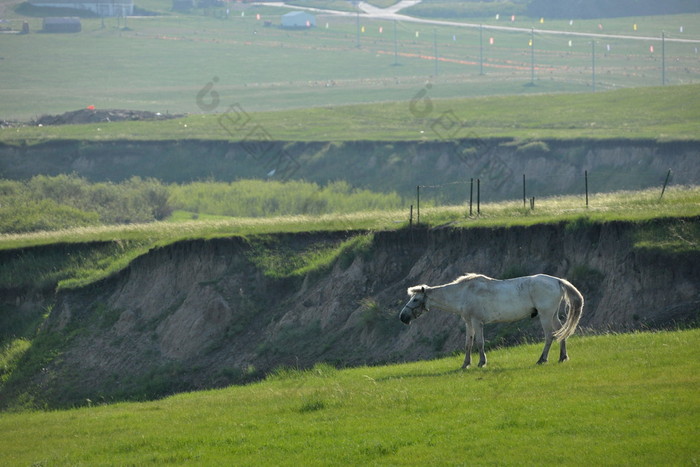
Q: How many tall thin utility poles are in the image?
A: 7